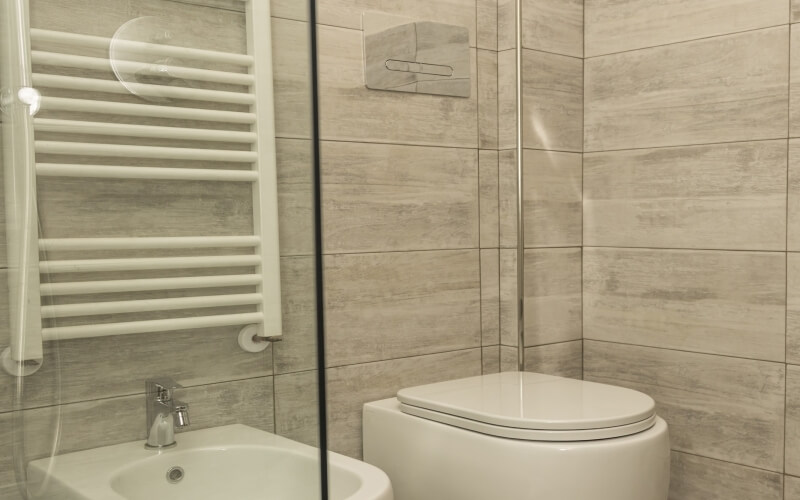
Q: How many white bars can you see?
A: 12